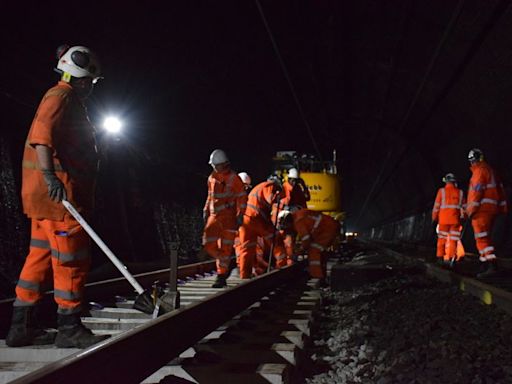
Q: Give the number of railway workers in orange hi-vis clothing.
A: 8